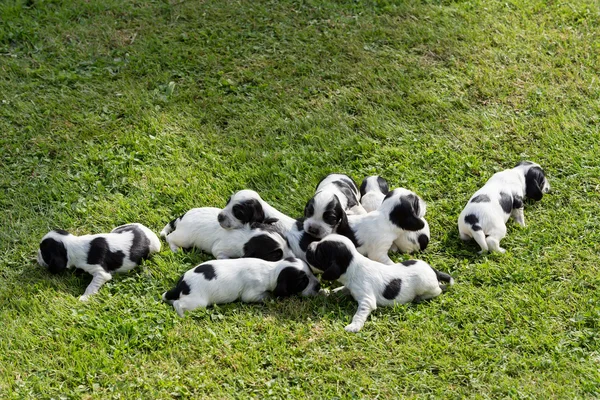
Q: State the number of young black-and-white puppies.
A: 9